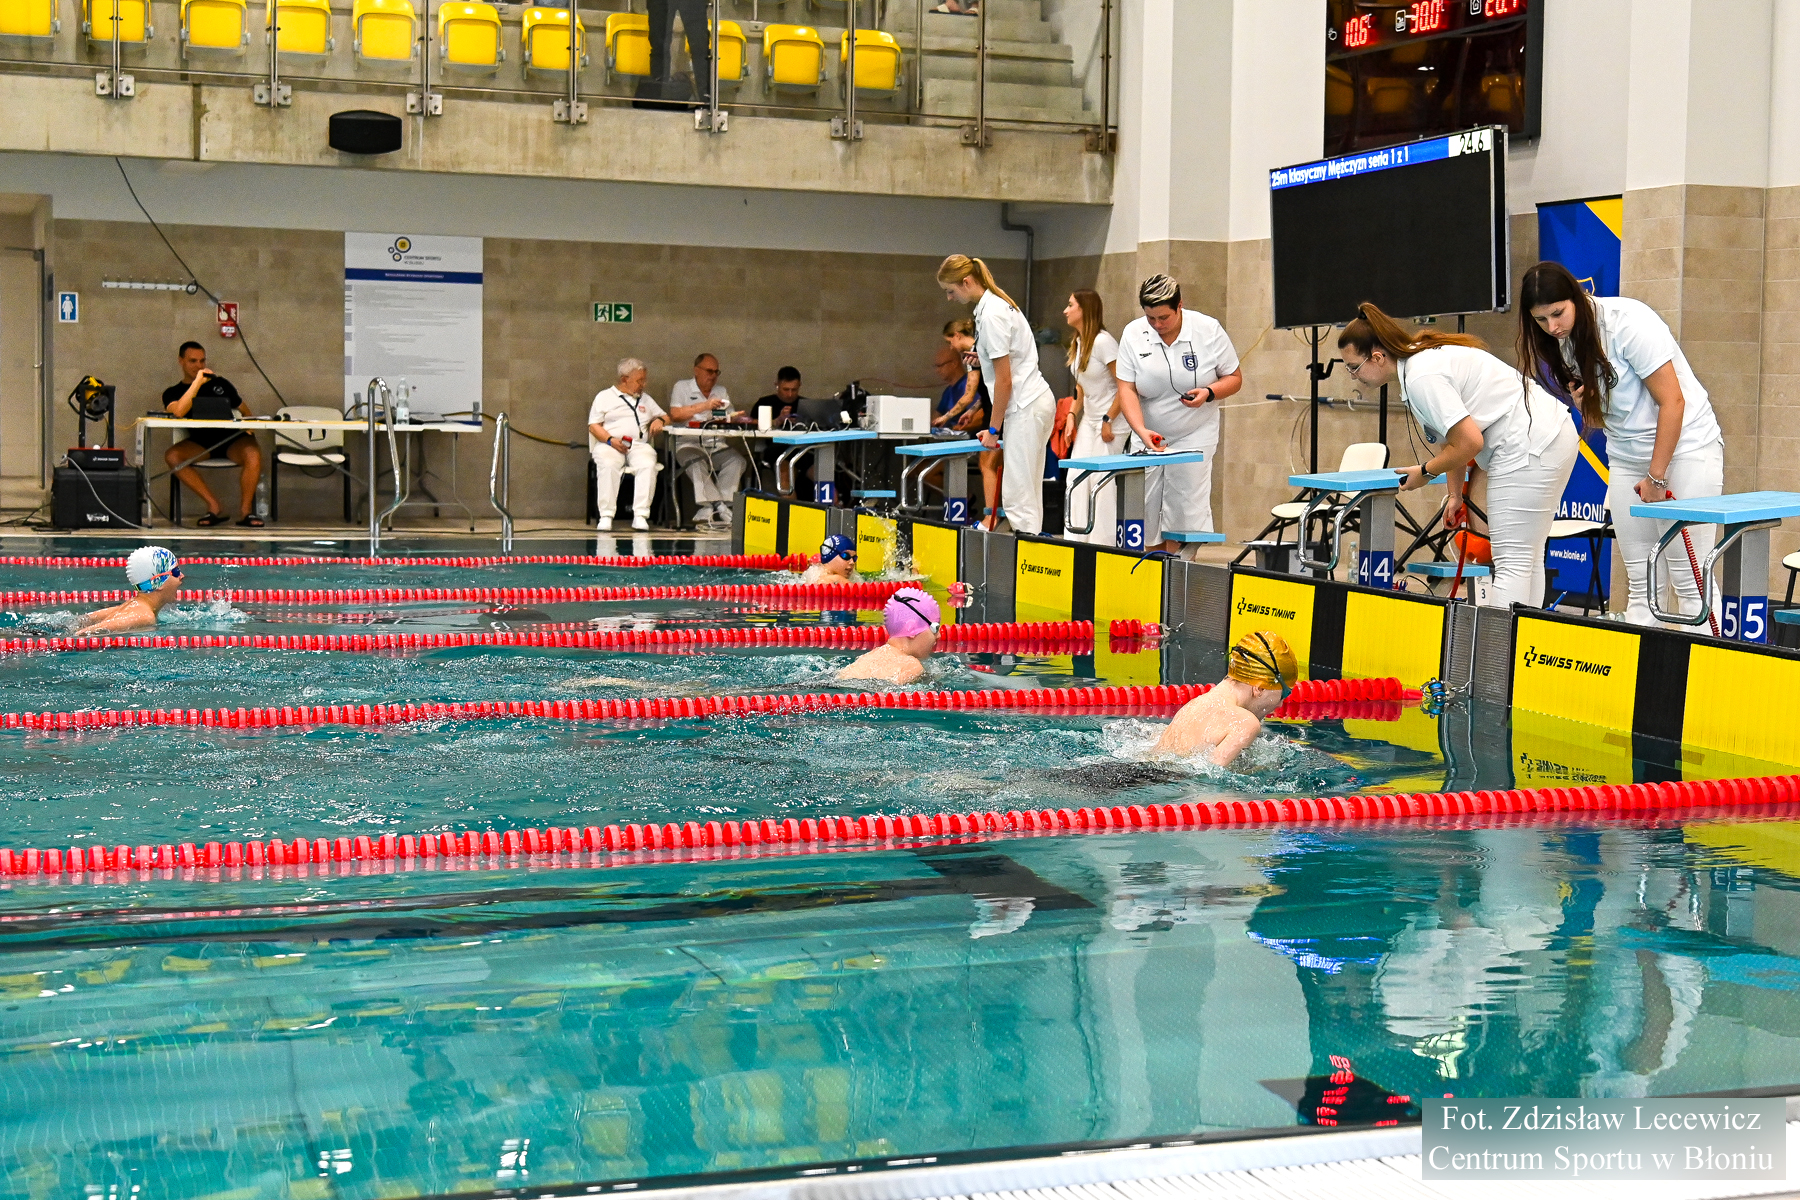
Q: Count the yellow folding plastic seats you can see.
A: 11